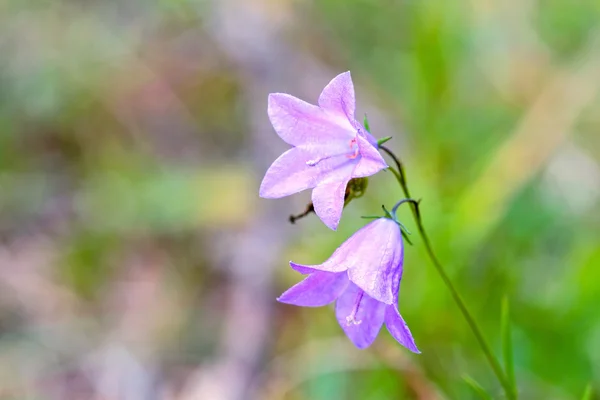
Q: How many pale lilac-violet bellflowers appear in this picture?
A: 2